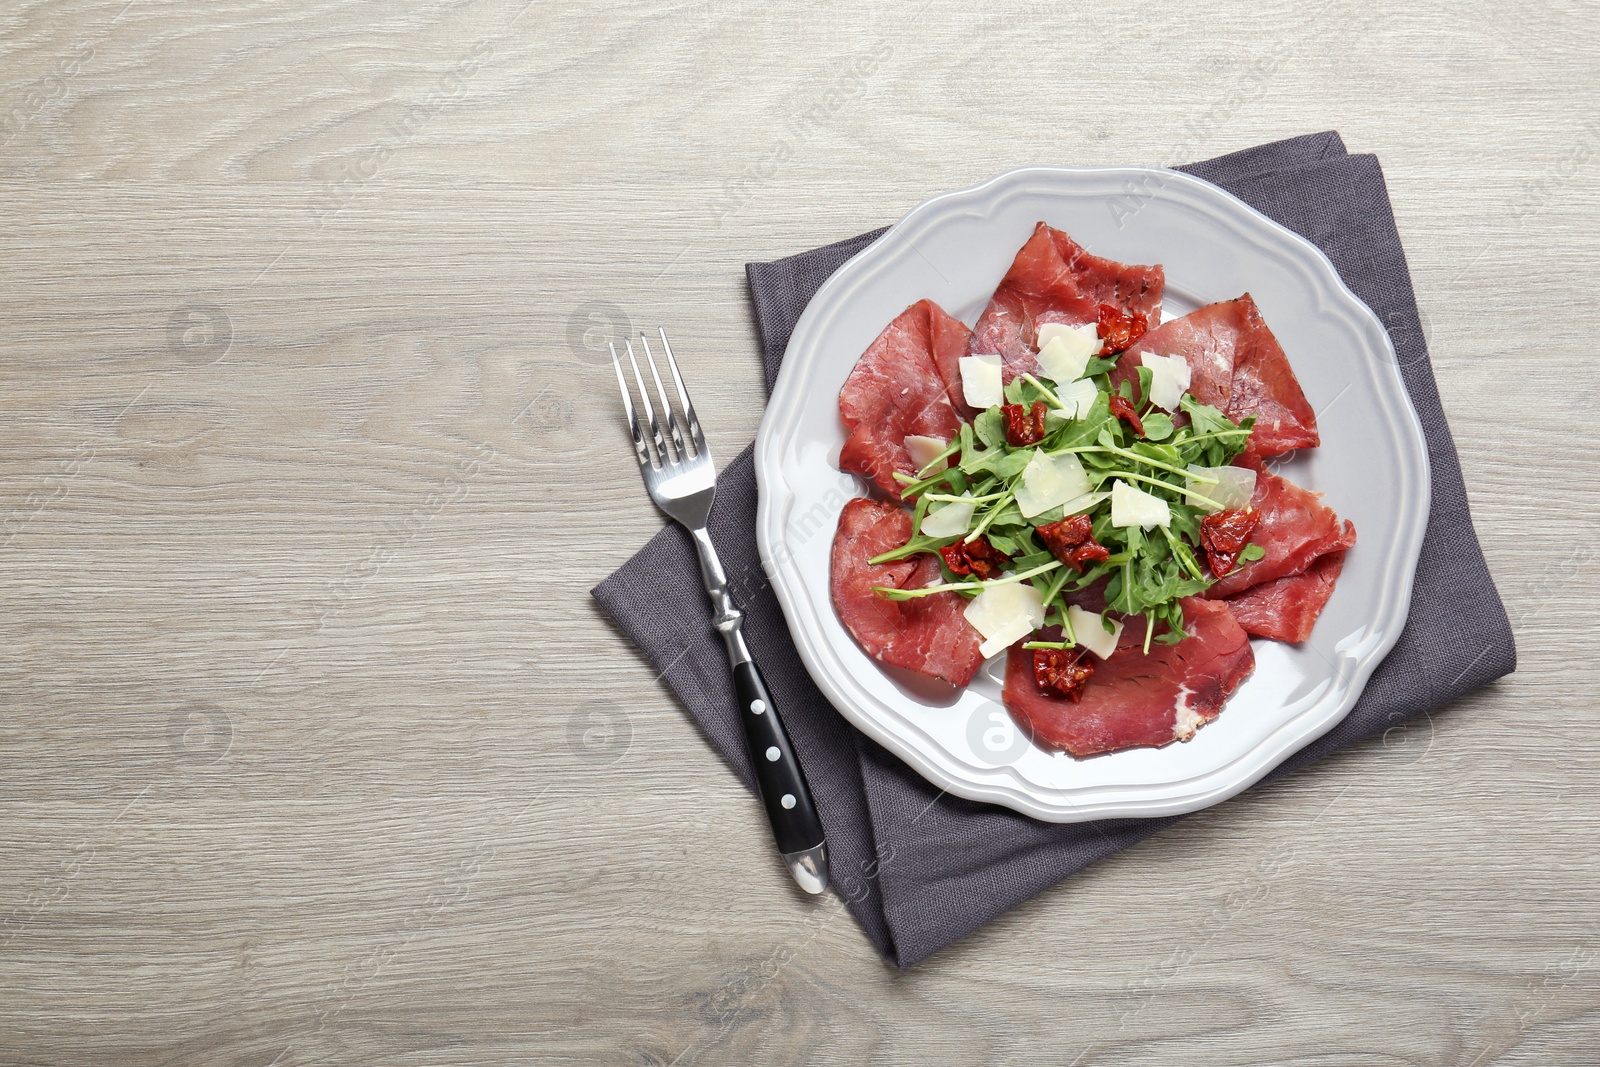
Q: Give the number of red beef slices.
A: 6